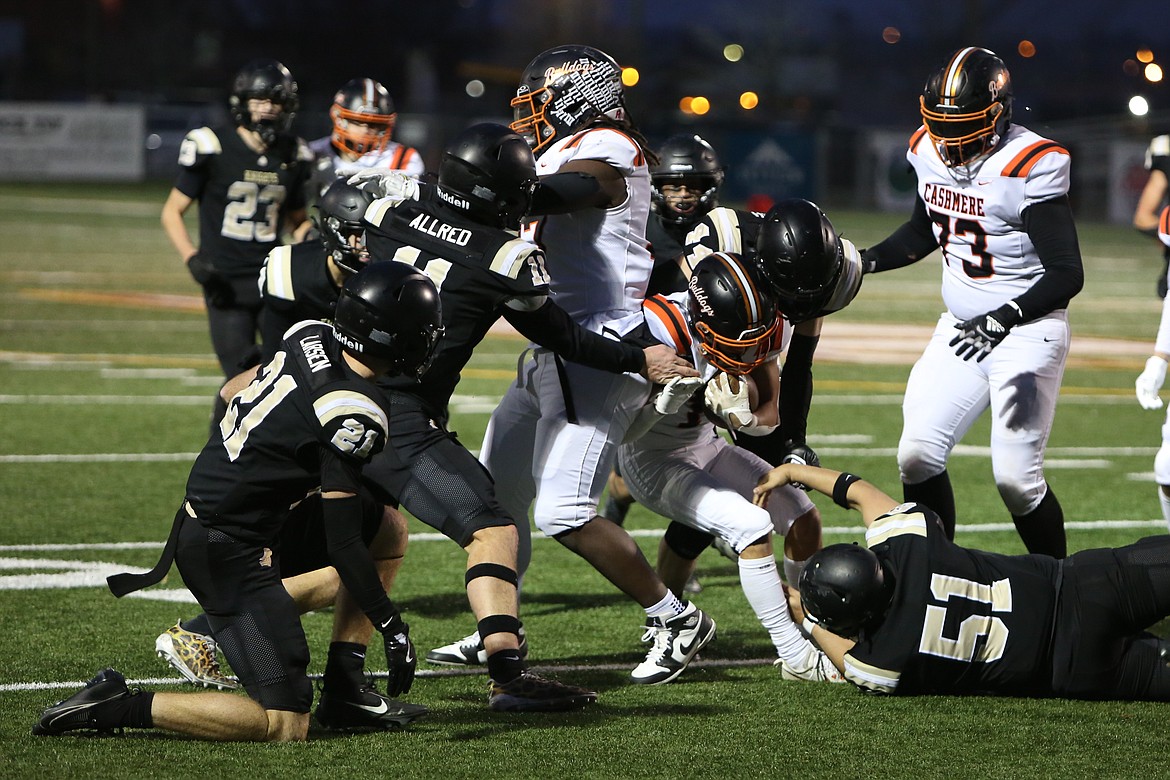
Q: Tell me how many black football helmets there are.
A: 11